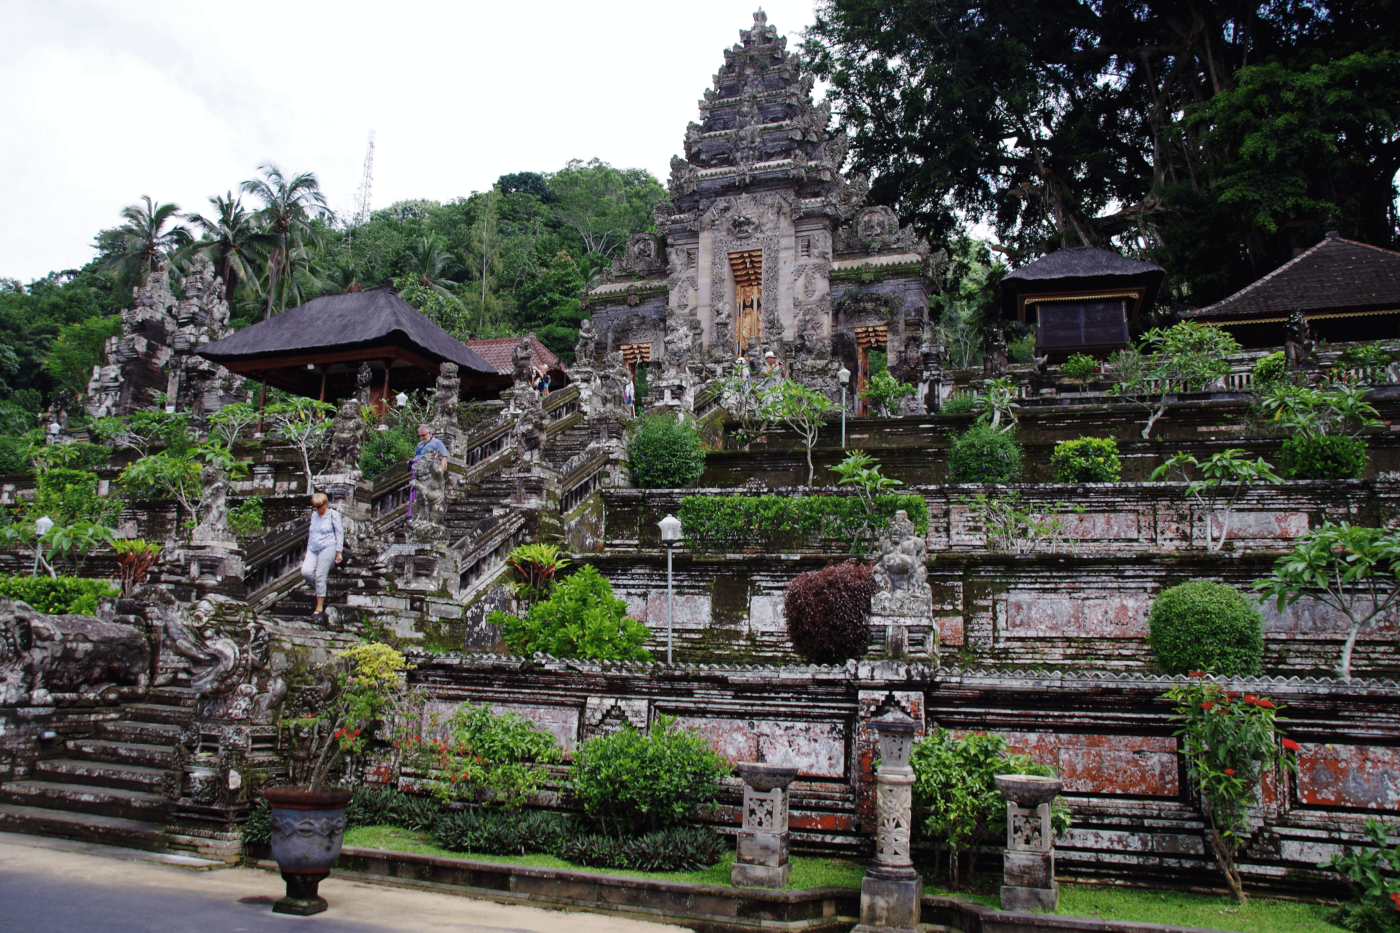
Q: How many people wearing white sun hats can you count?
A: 2